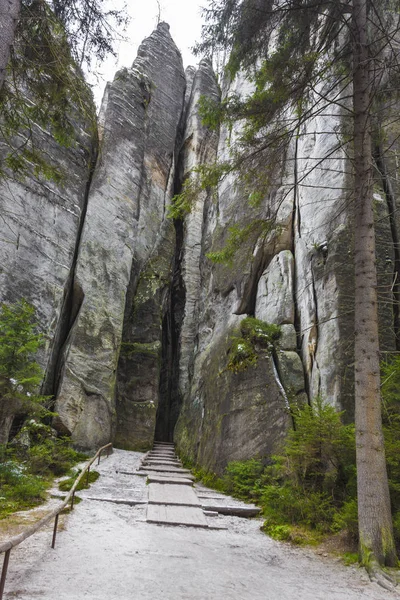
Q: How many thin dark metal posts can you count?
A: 6